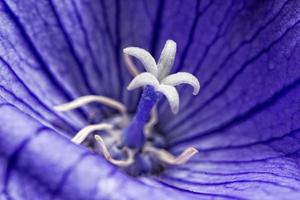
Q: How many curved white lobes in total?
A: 5